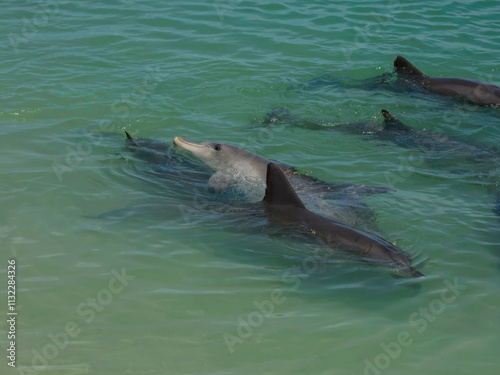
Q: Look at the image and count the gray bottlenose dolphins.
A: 5